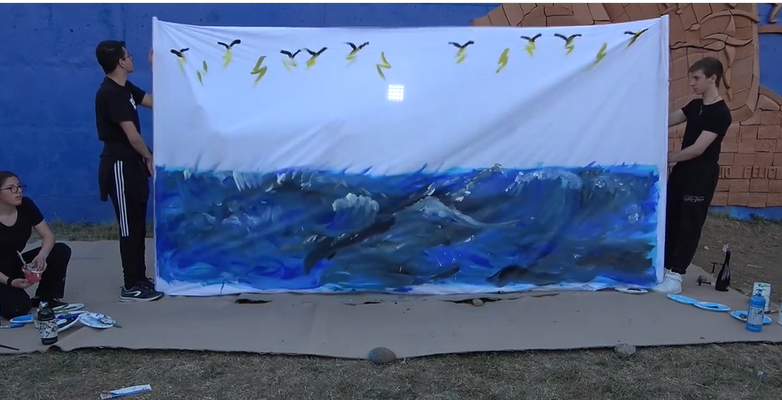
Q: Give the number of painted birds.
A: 9